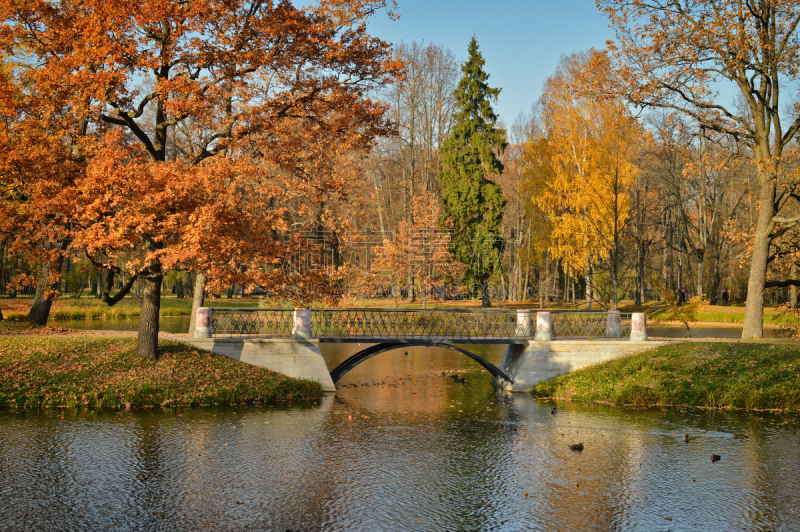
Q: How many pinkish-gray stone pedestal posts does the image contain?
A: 6